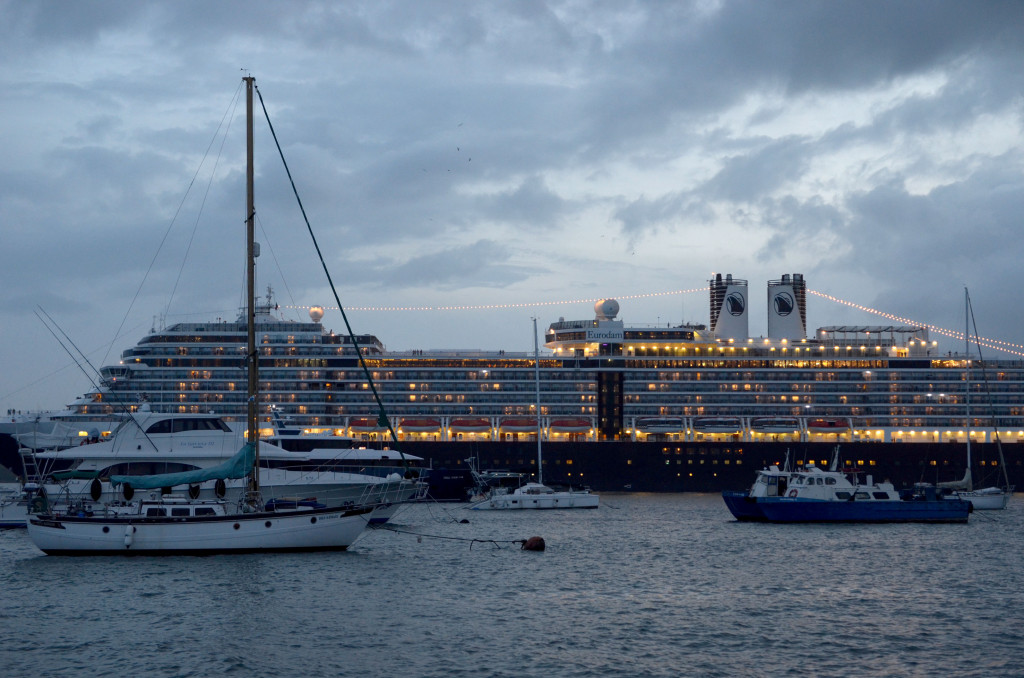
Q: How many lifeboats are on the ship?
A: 9